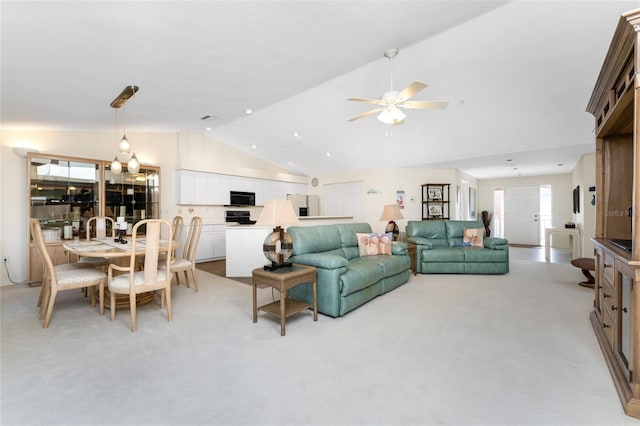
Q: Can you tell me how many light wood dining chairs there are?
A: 6